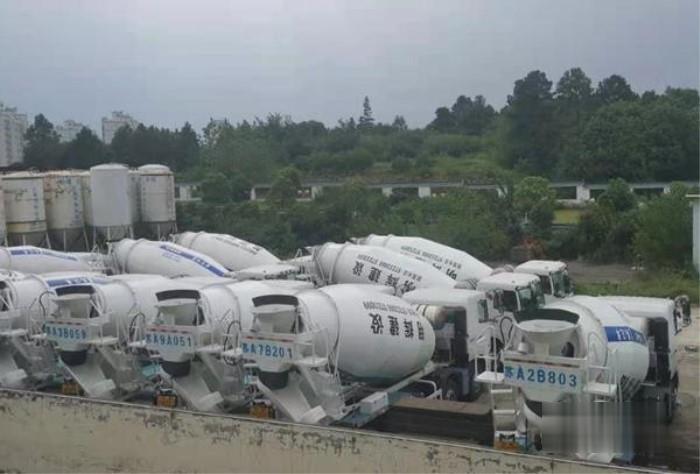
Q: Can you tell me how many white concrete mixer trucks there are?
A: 10